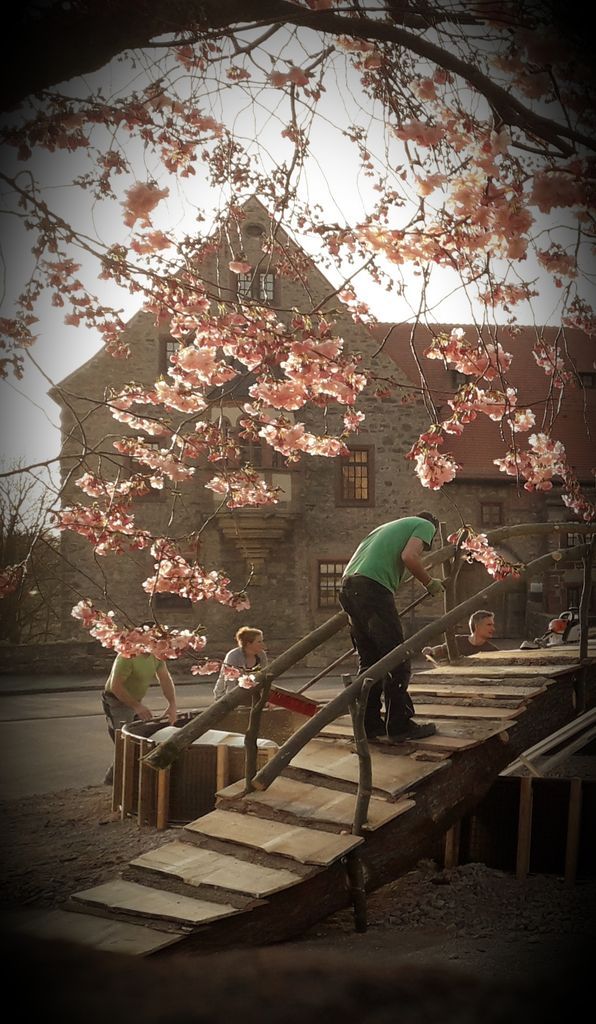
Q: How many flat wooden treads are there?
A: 11